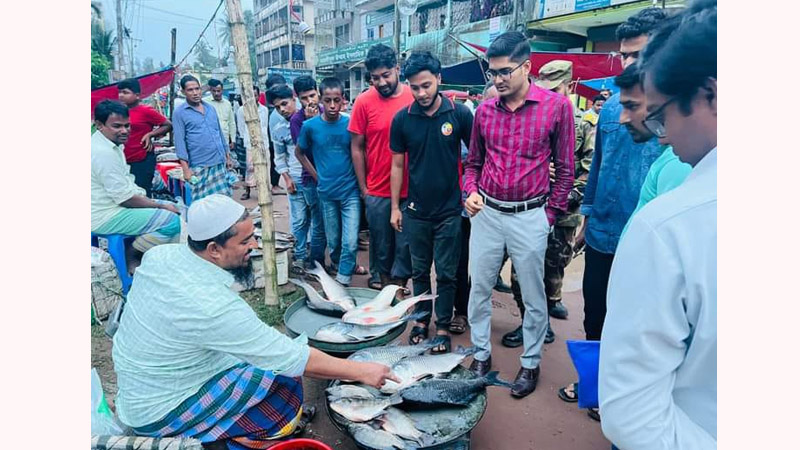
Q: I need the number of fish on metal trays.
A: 12